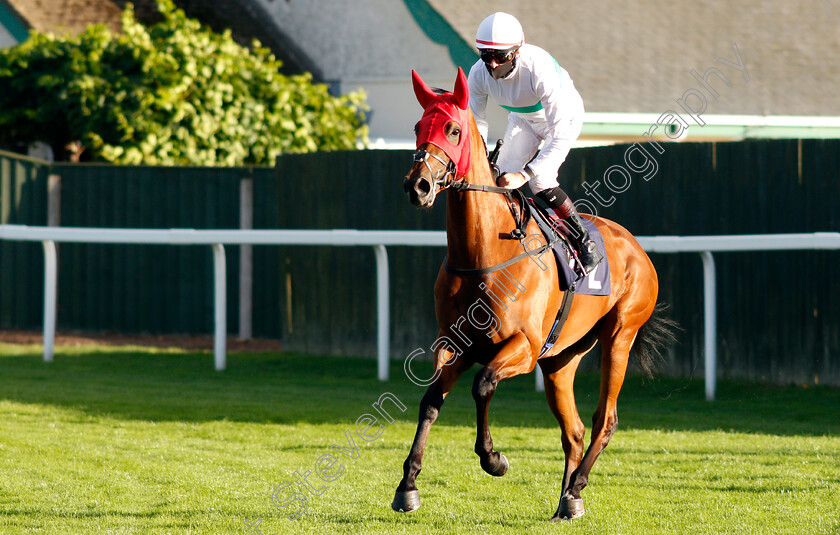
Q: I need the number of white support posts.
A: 5